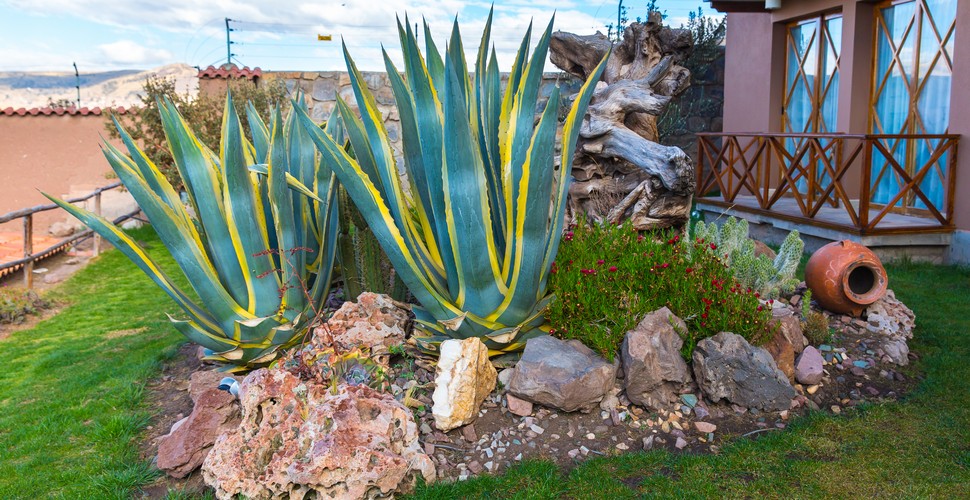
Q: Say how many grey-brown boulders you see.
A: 3